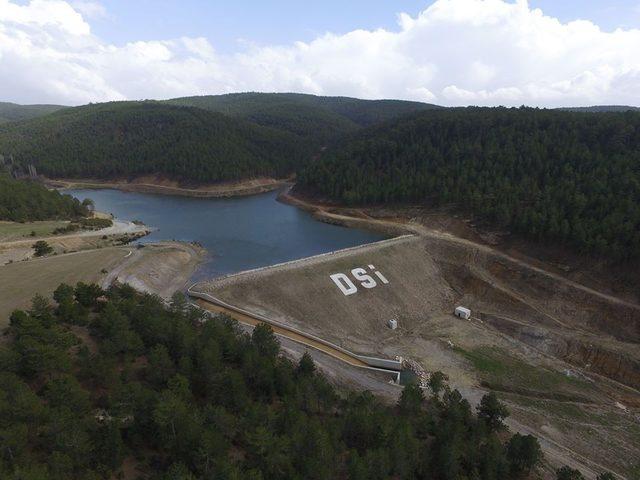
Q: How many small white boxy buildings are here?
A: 2